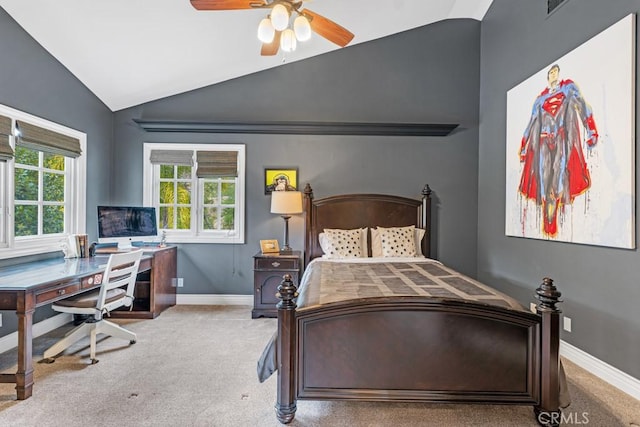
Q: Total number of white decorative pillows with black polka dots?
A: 2